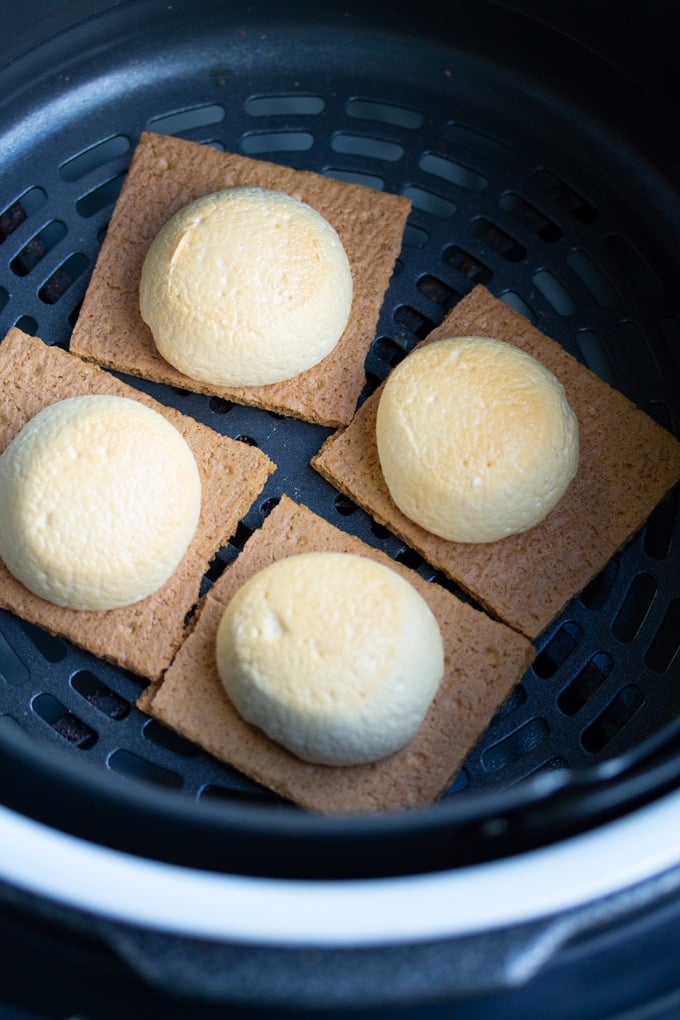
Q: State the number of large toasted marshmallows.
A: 4